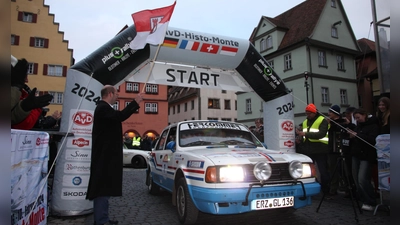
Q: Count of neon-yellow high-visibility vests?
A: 2